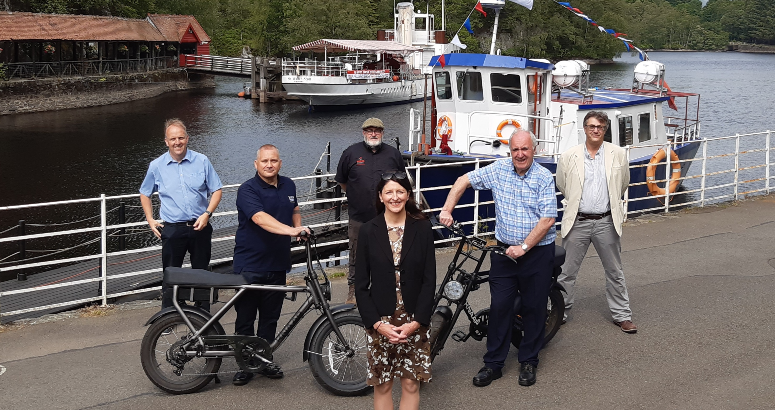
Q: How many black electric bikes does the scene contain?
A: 2